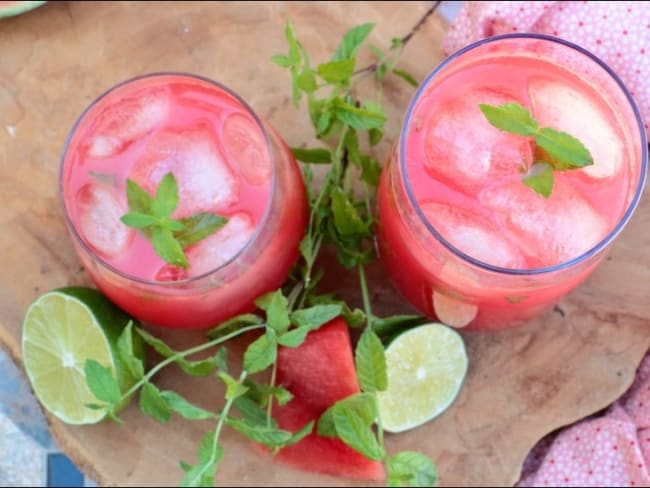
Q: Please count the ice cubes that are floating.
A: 9